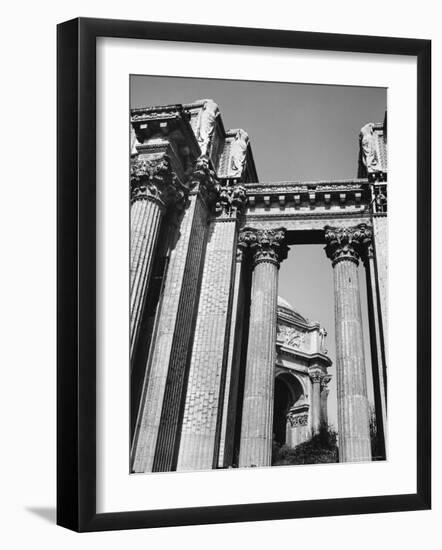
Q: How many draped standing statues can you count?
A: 3